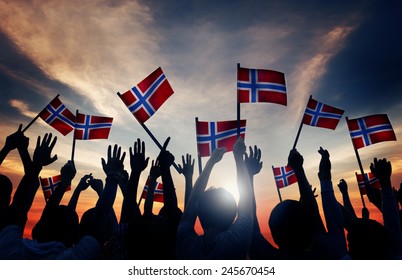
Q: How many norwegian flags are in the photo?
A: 11